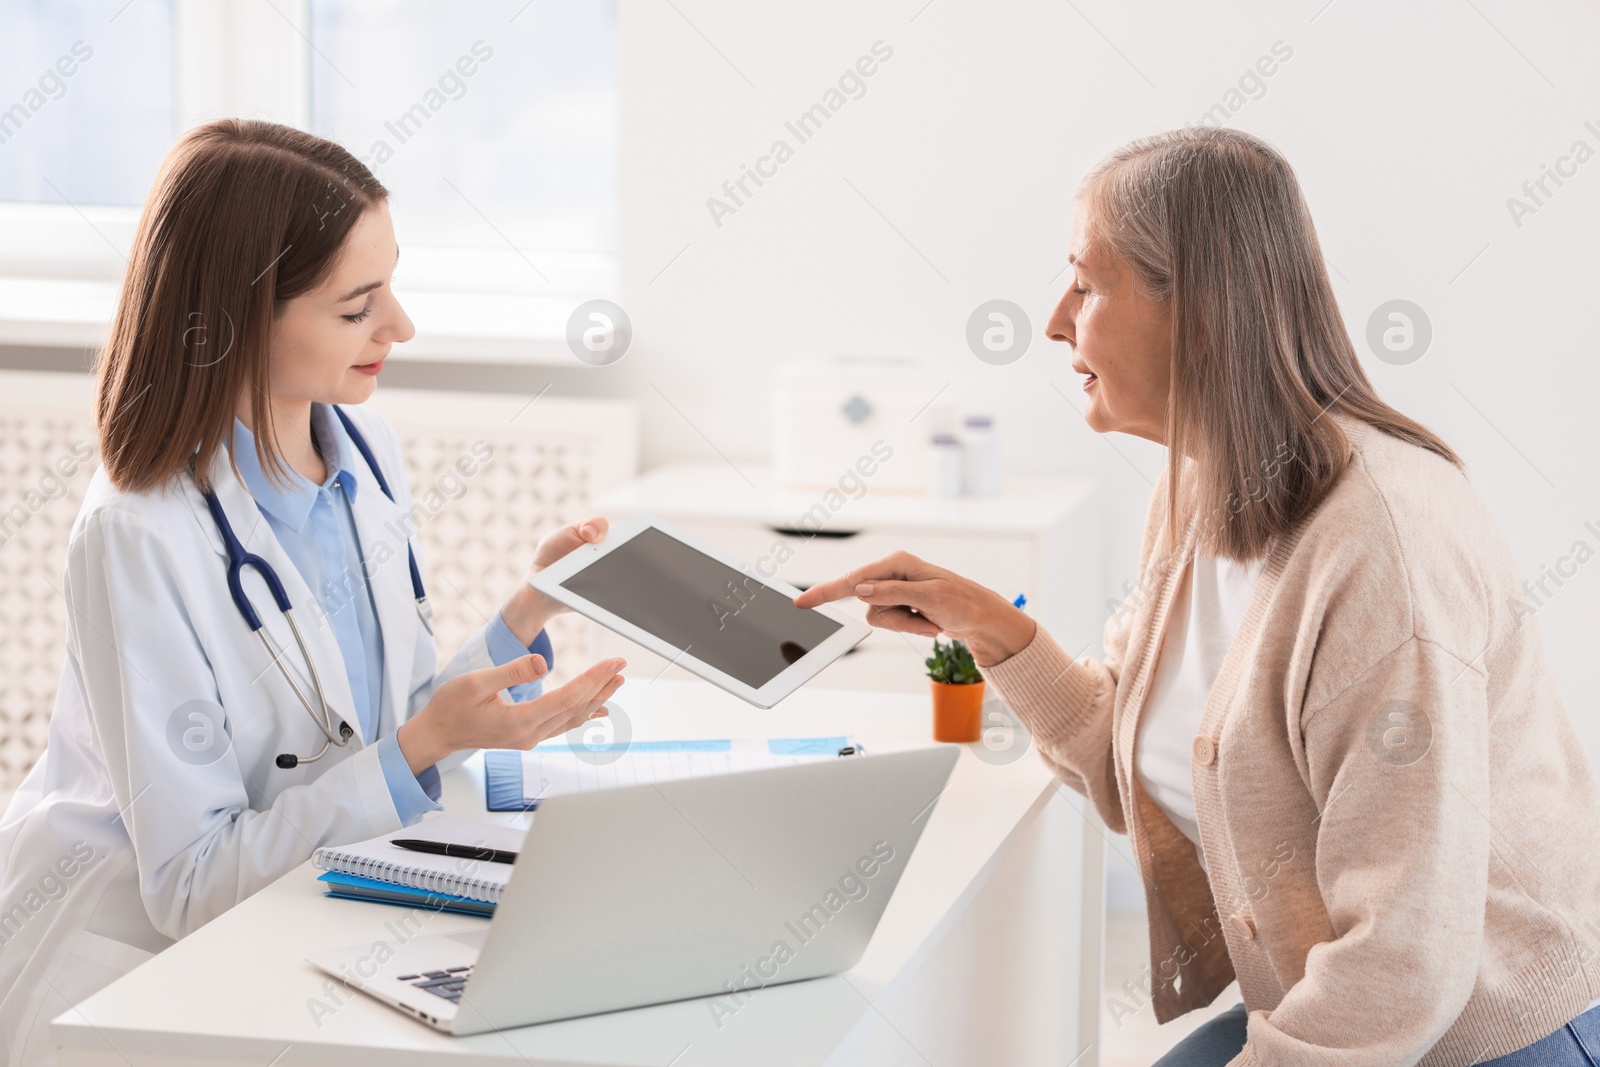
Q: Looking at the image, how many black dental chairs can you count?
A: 0